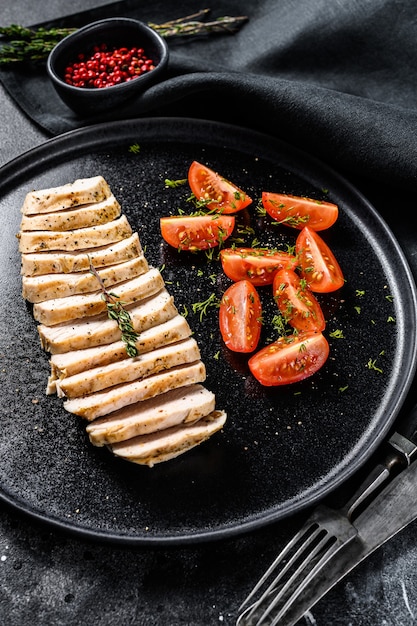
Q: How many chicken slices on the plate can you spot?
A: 12